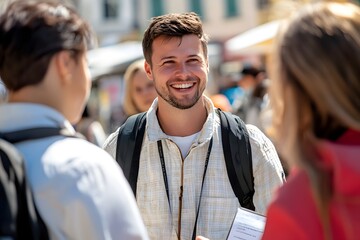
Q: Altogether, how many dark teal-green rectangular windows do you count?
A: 3